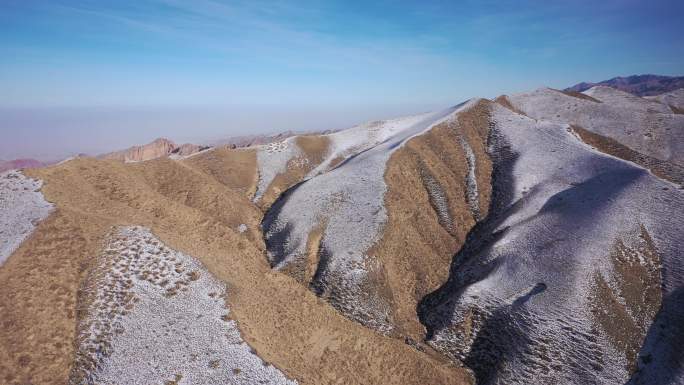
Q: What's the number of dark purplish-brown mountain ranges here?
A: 1